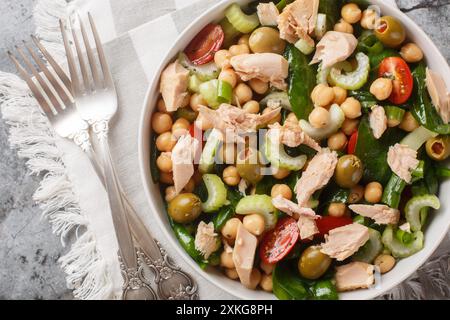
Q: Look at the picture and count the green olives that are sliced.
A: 0